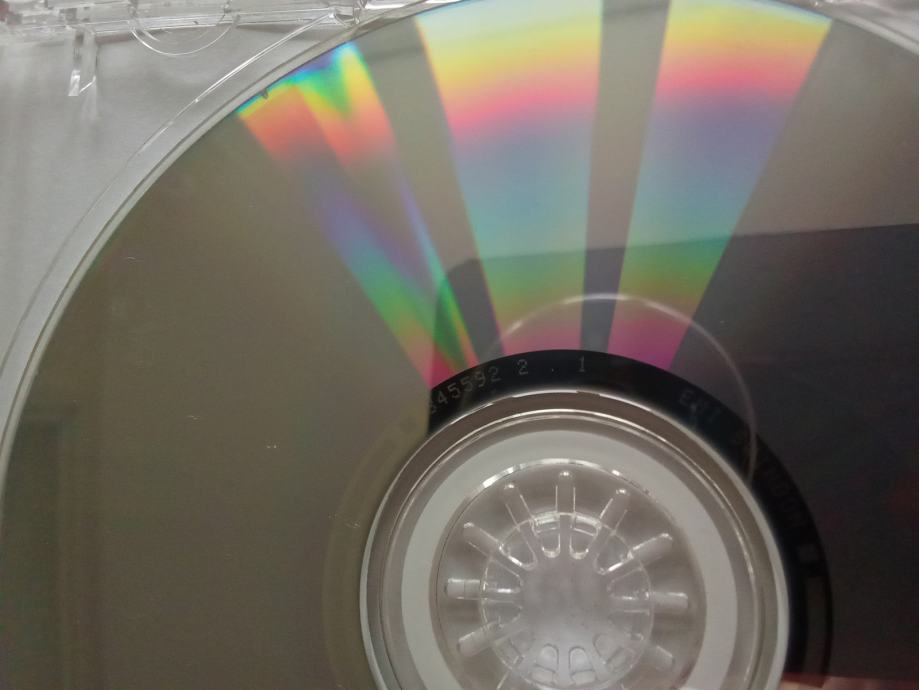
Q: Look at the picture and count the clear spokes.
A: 12